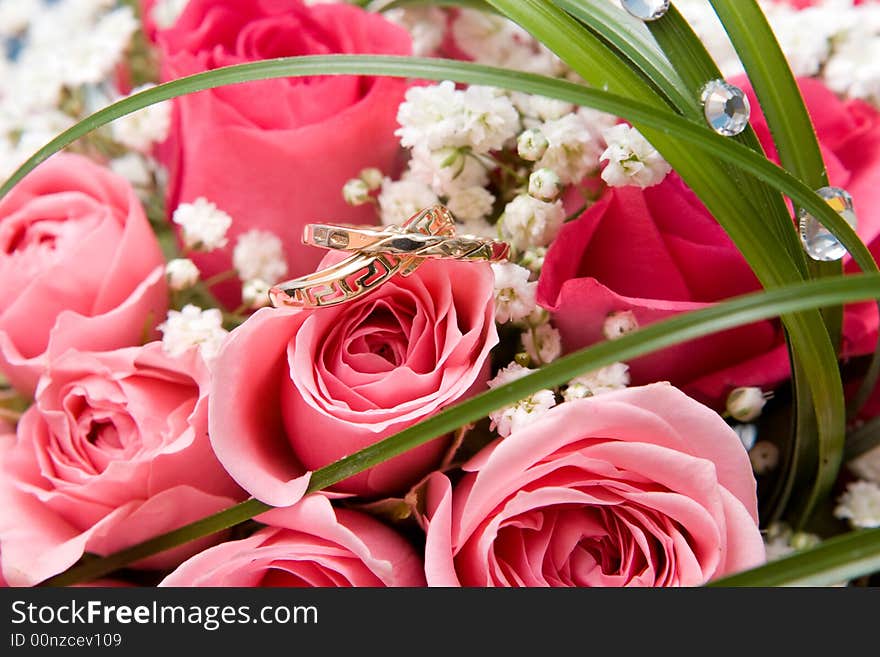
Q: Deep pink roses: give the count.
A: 3